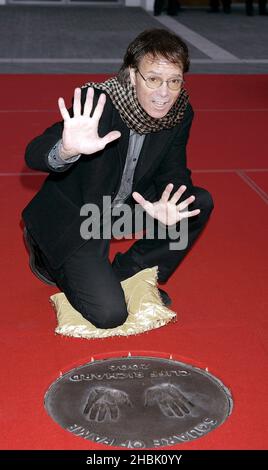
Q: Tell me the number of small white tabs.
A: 5